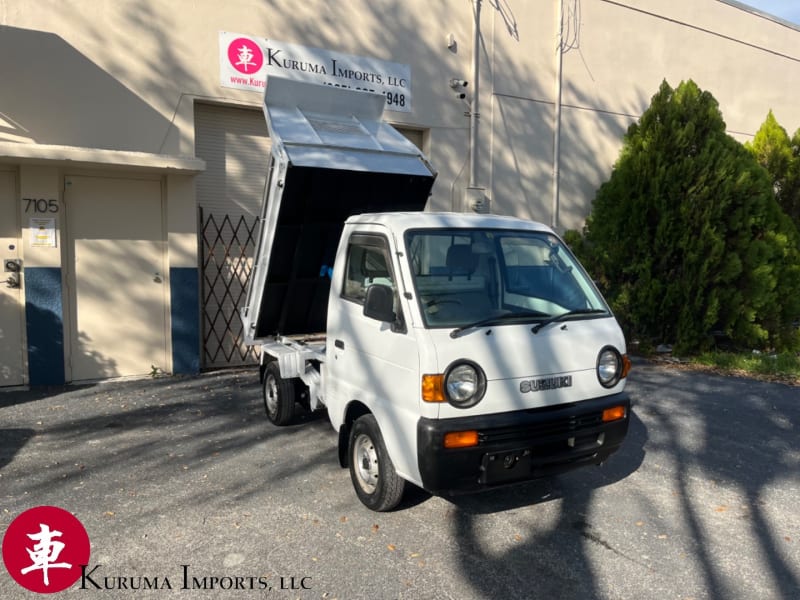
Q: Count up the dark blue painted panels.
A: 2